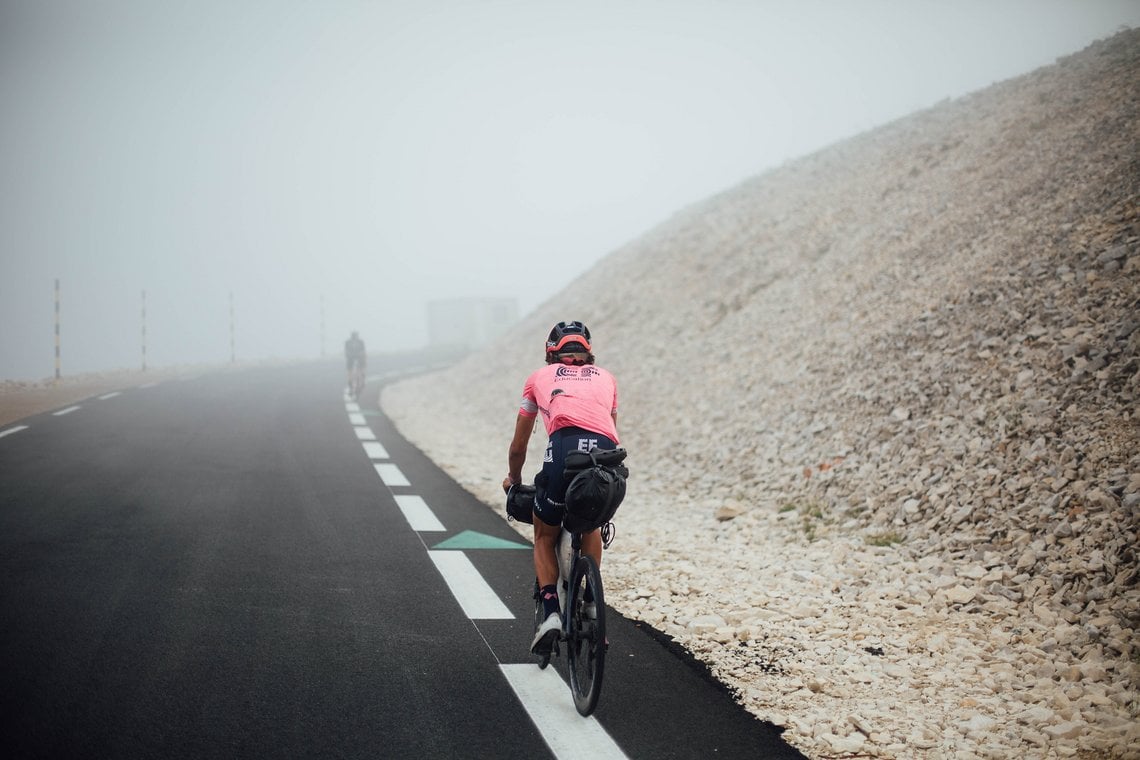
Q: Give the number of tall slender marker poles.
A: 4